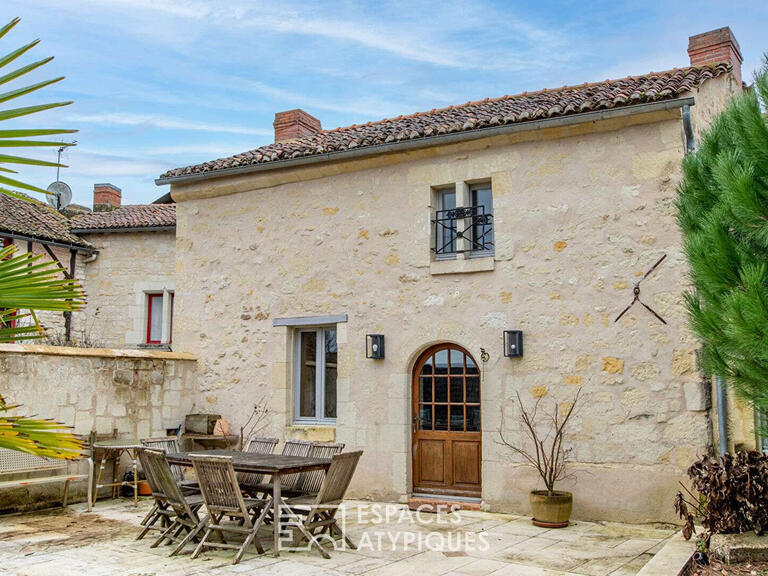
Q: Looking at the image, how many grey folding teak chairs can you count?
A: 8